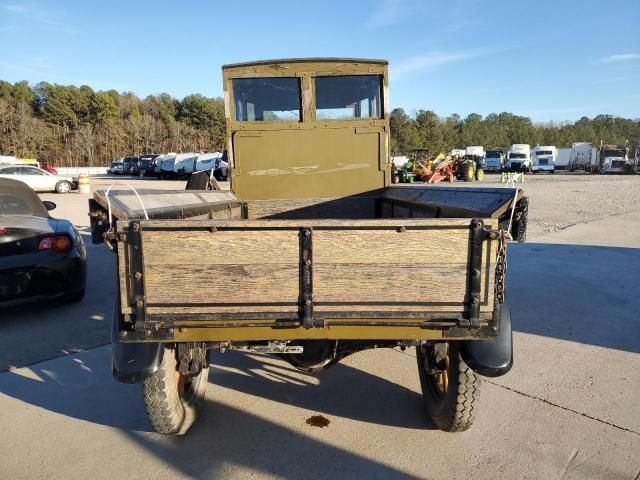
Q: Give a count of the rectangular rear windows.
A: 2